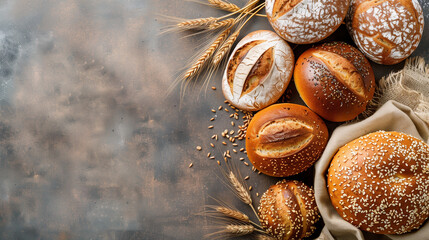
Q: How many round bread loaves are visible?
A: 7